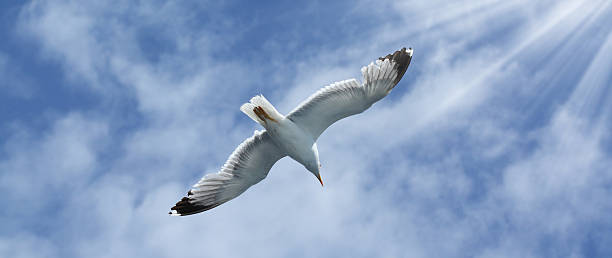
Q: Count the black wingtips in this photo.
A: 2